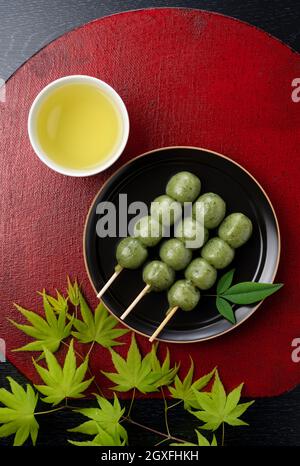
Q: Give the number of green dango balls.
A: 12